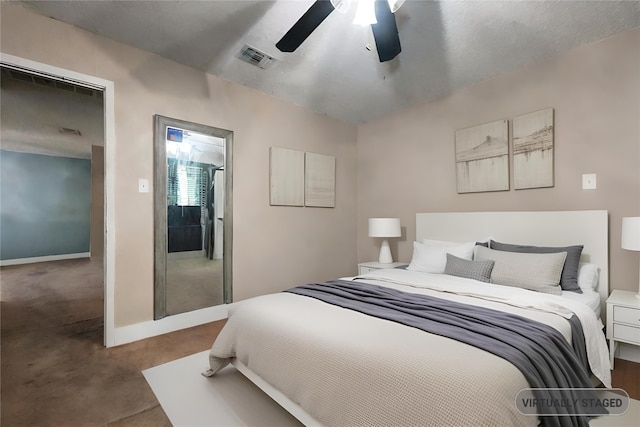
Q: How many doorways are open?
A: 1